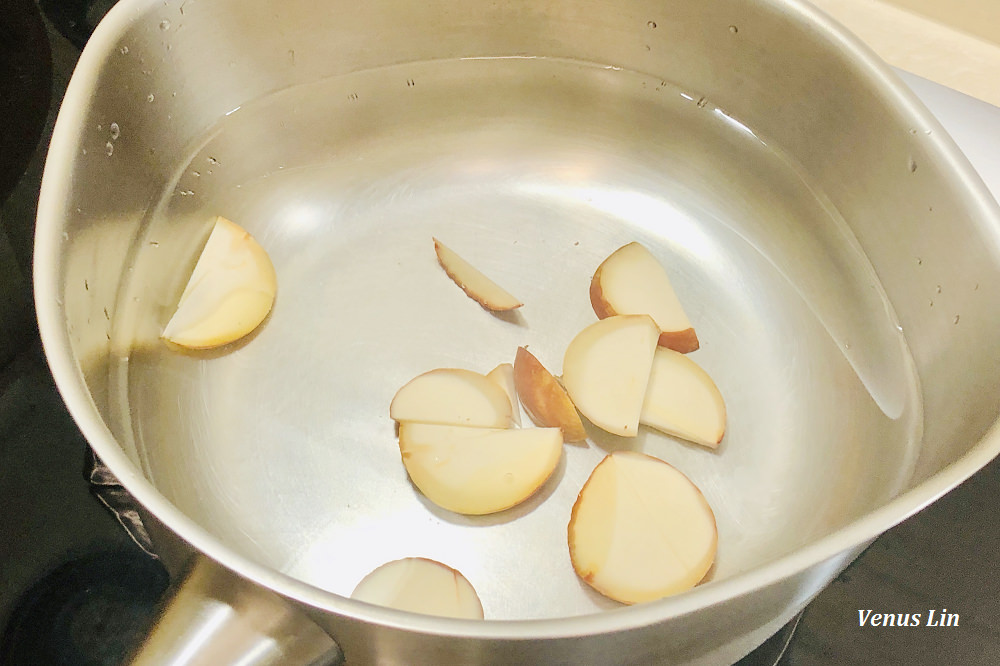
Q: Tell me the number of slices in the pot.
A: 11